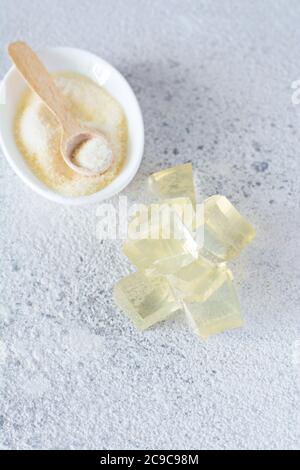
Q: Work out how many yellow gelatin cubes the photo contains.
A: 7